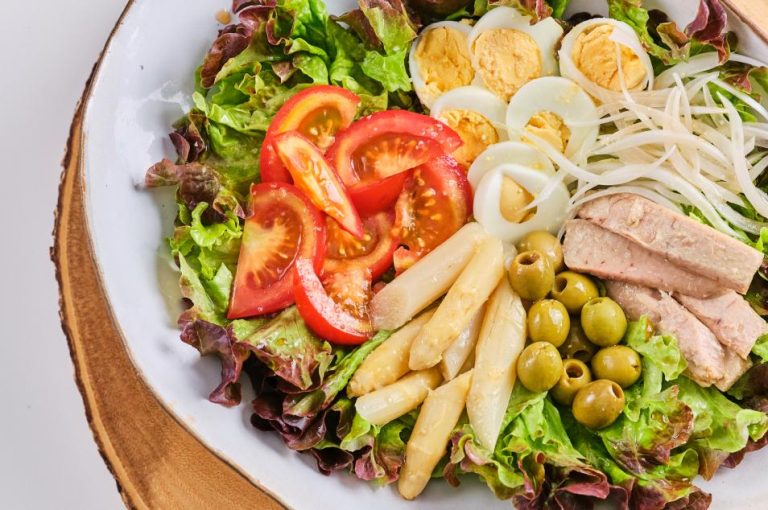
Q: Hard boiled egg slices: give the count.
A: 7